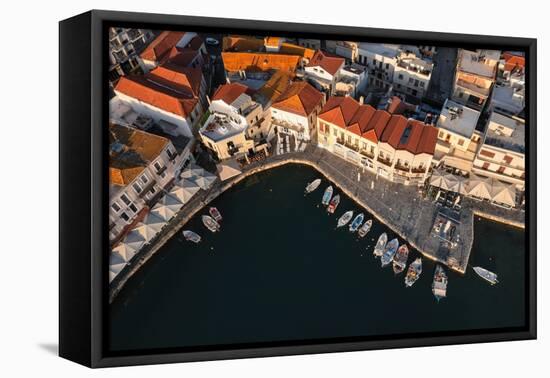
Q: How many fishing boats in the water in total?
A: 15